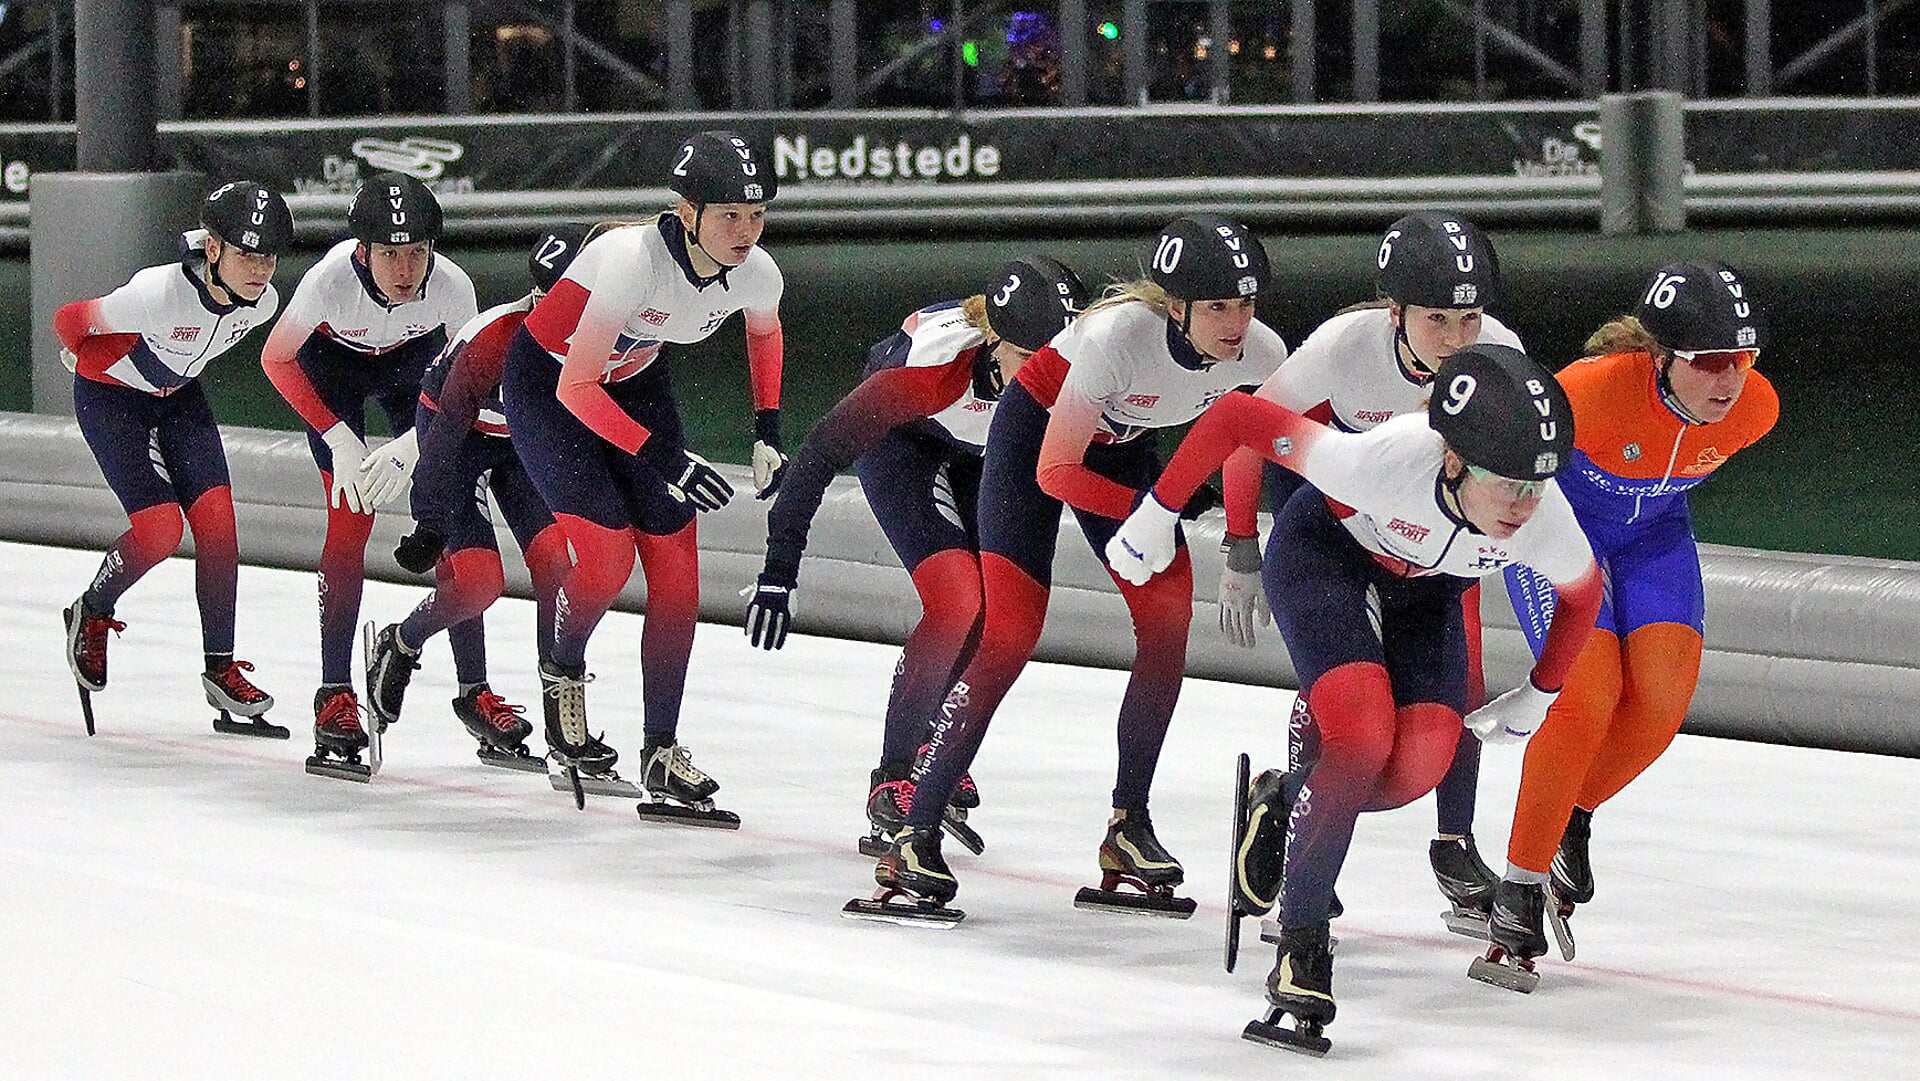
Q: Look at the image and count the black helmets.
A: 9